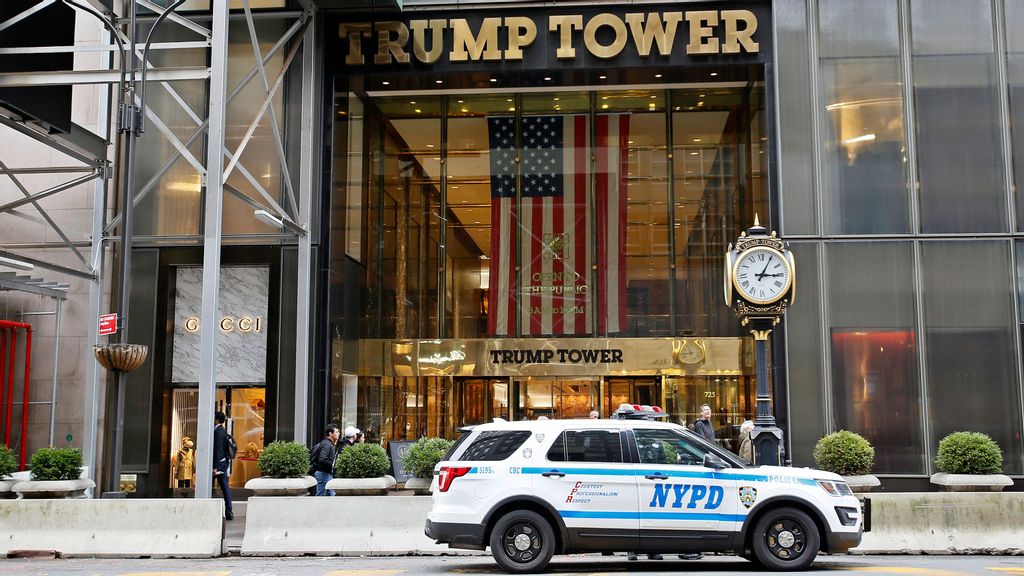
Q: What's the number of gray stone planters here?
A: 7